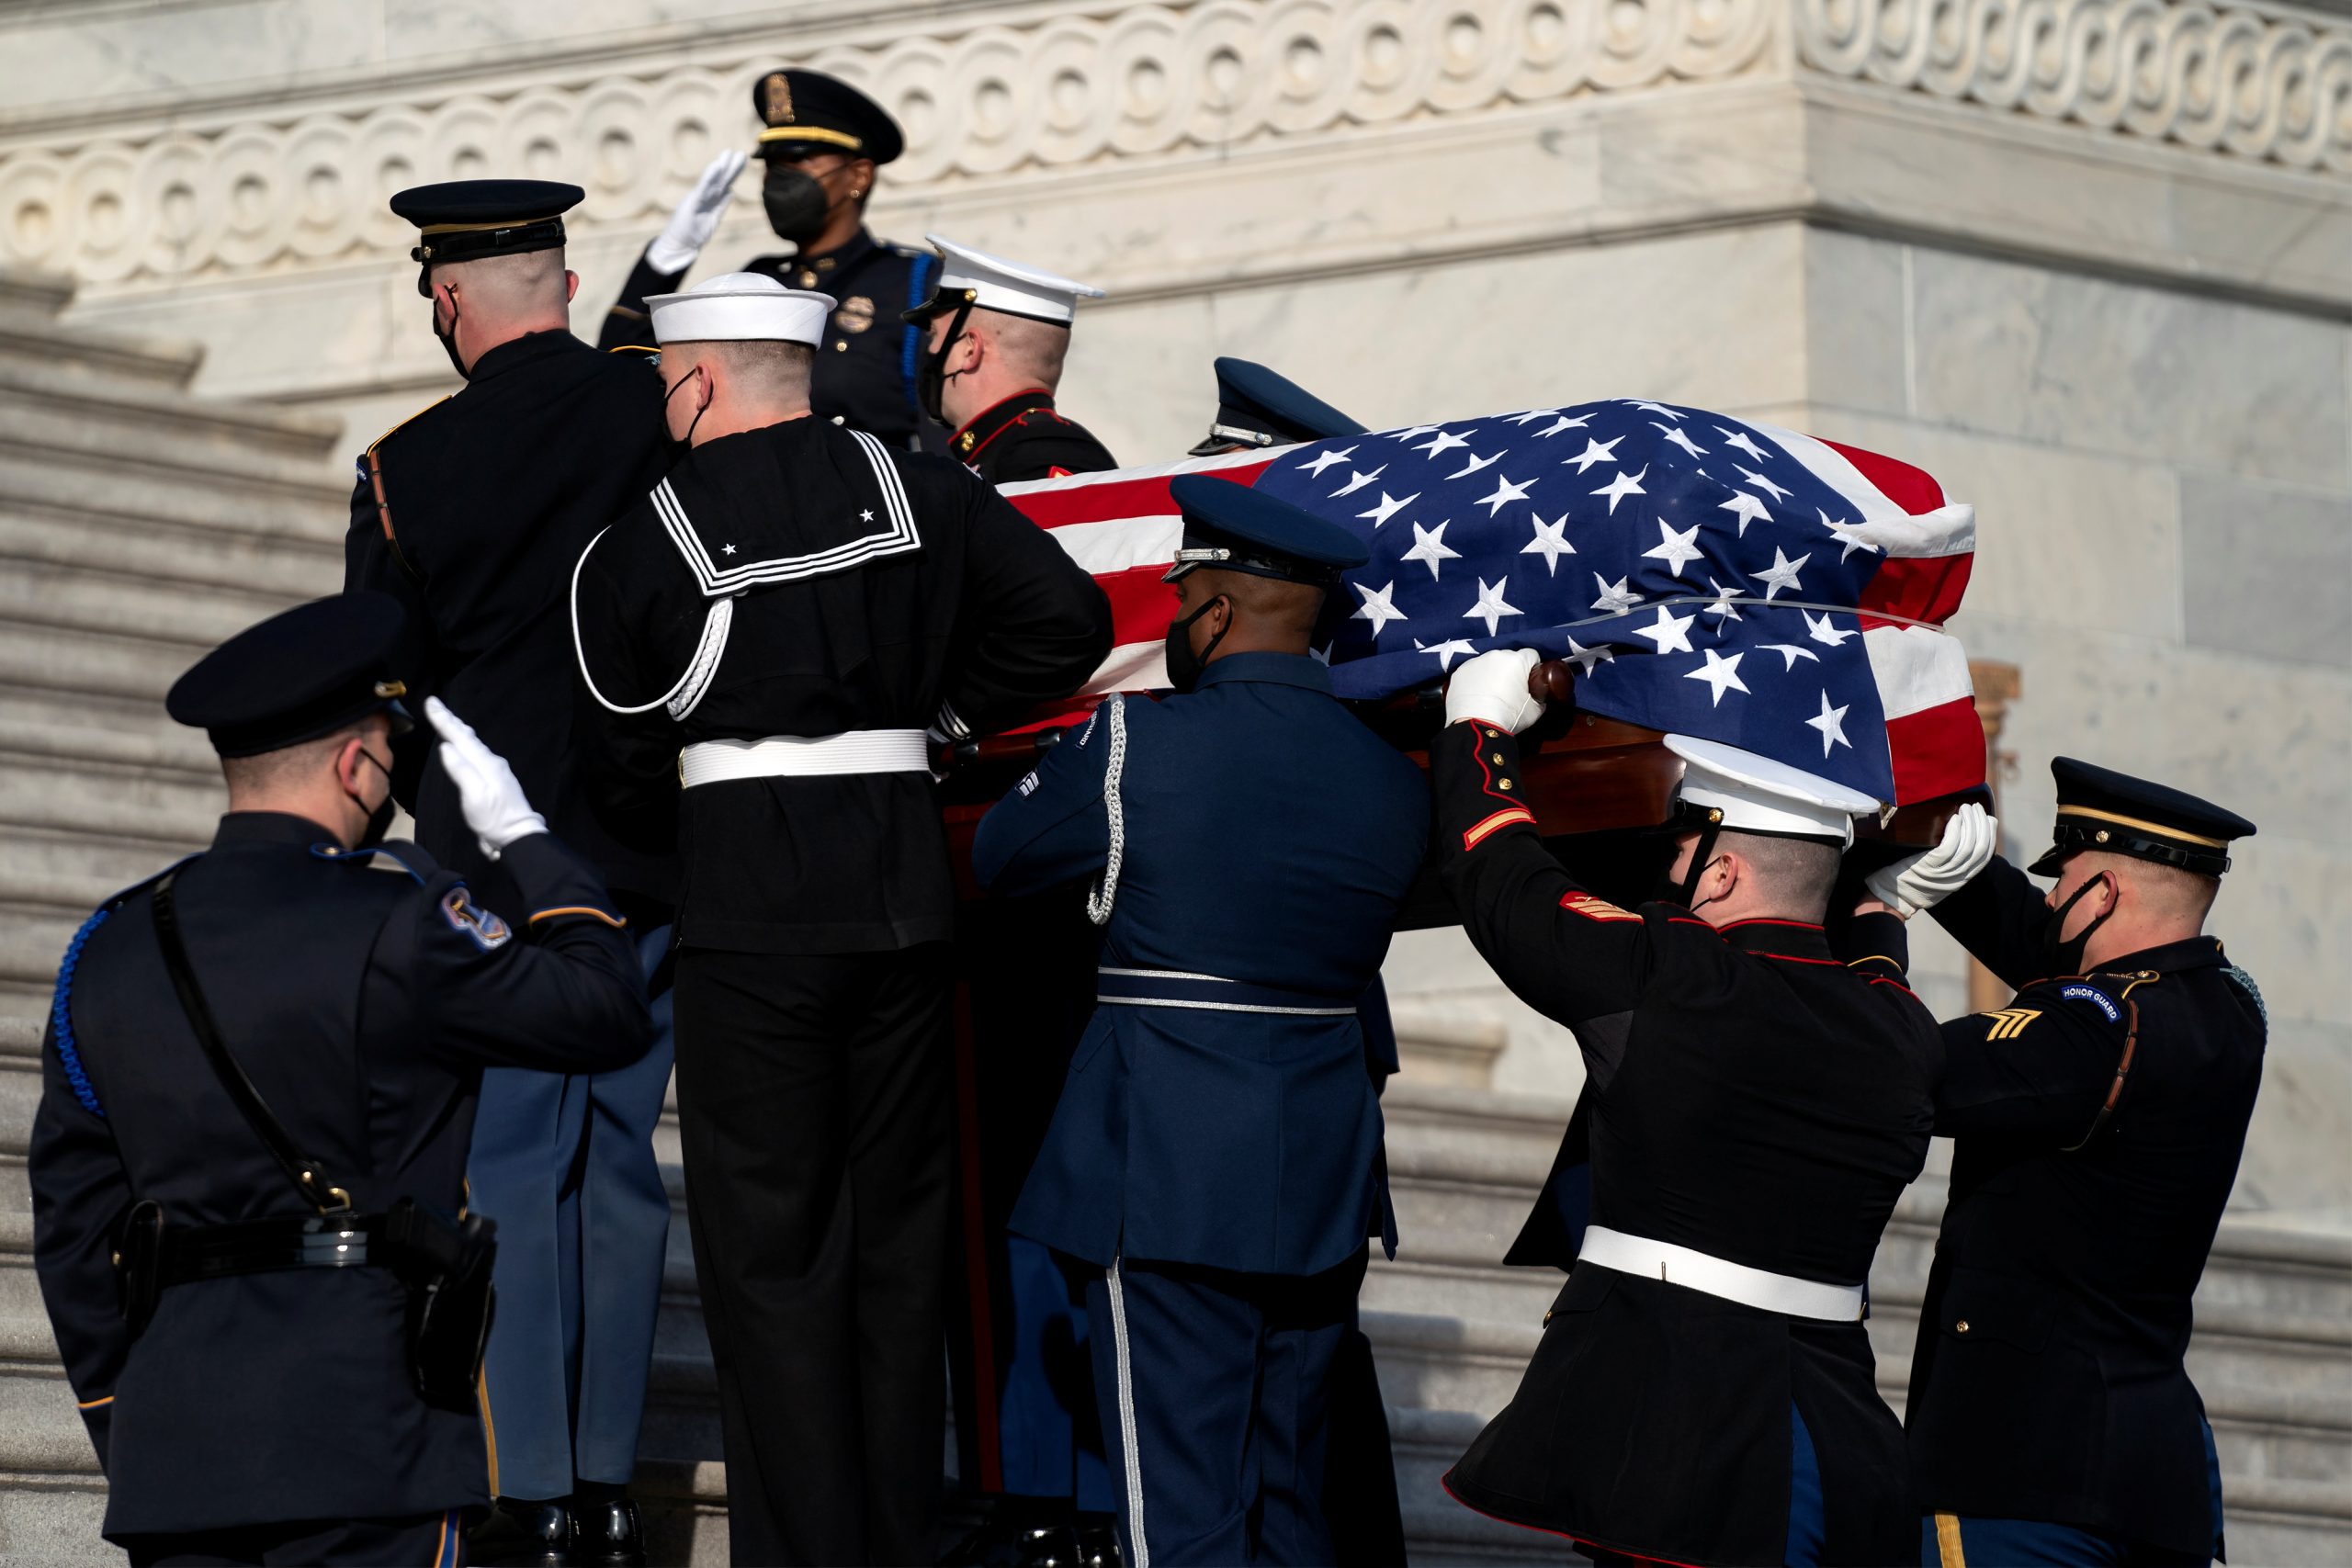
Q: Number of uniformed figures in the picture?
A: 9